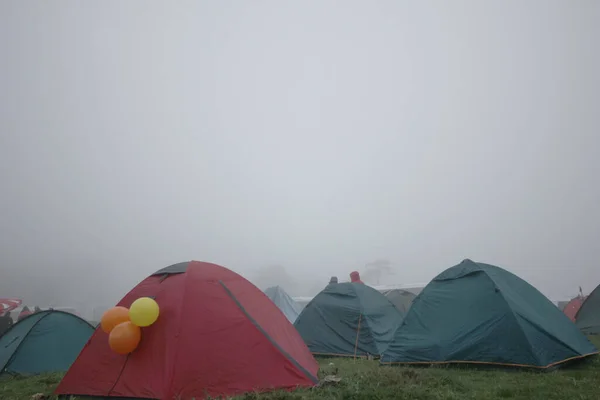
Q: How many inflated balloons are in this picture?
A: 3